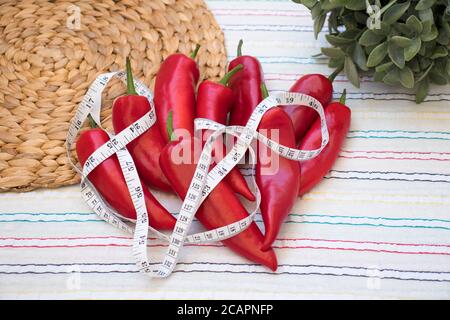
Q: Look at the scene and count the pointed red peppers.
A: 9